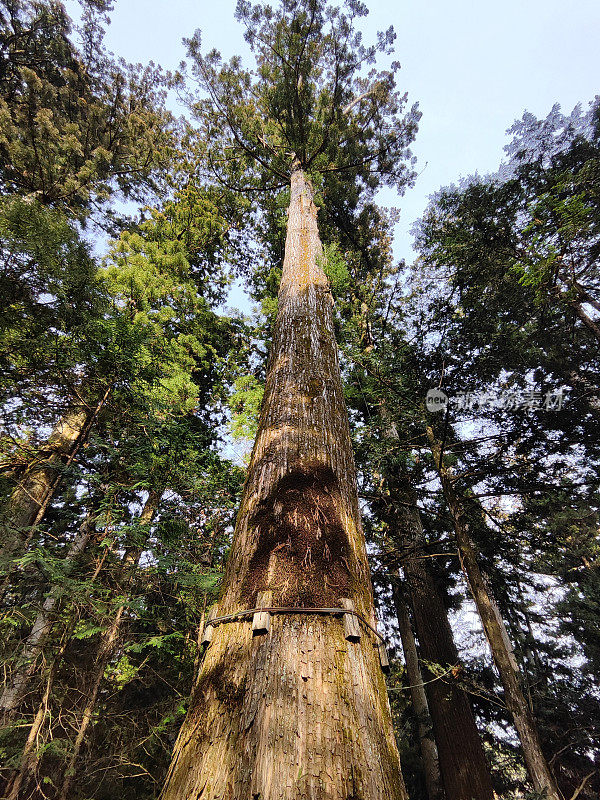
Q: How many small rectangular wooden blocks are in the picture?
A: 4